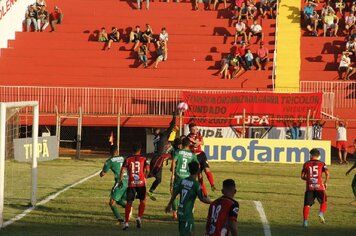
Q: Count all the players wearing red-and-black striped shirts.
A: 4